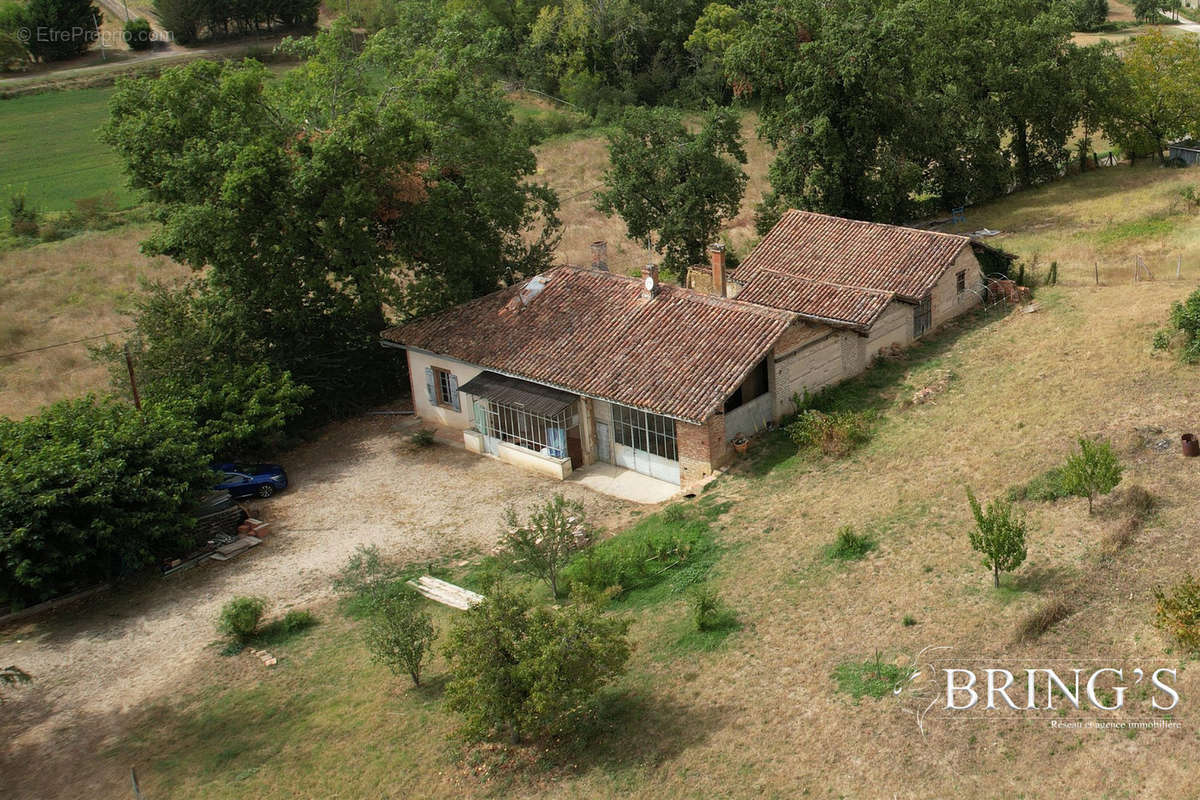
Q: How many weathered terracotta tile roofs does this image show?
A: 3